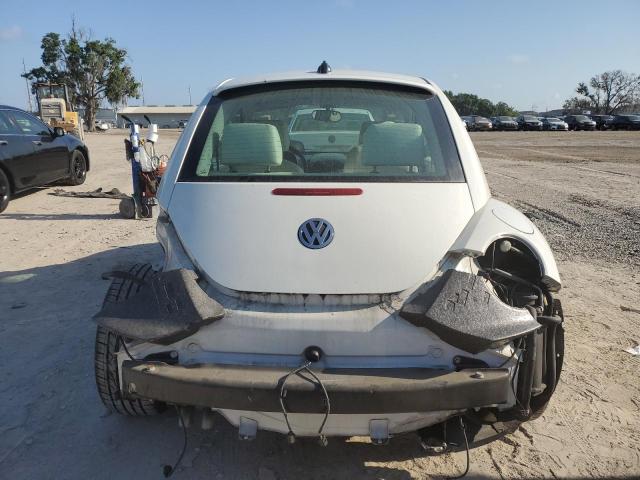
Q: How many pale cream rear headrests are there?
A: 2